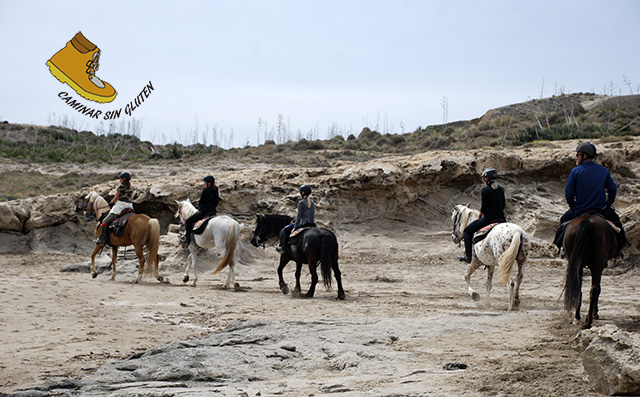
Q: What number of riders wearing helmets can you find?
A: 5